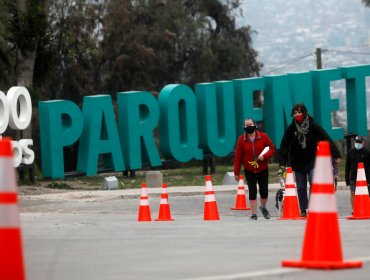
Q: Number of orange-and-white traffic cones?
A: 8